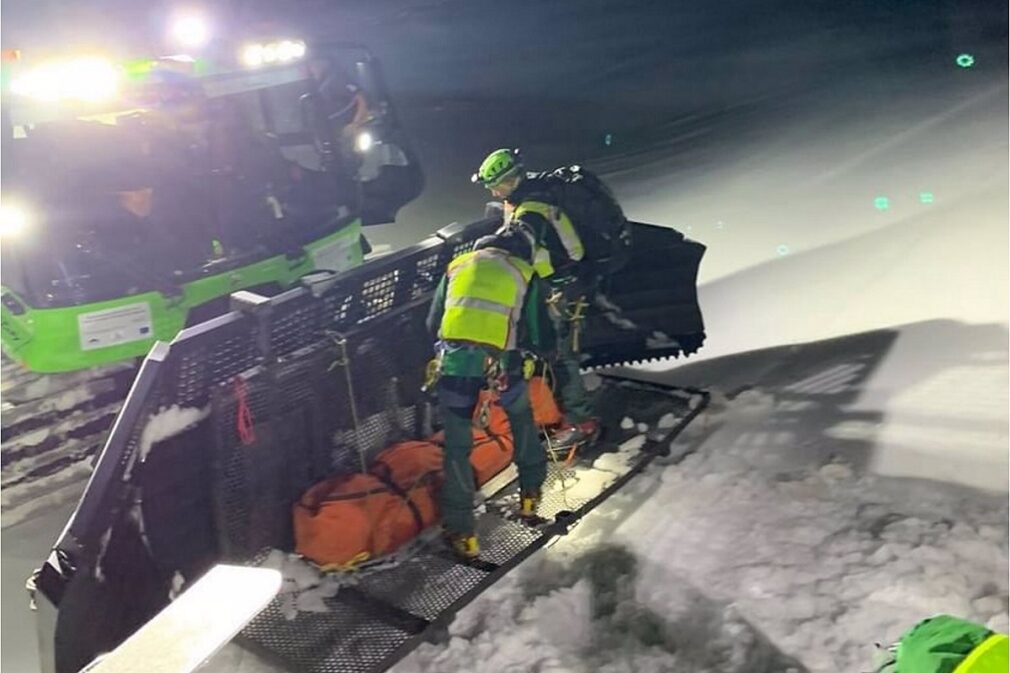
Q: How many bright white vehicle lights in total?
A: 5